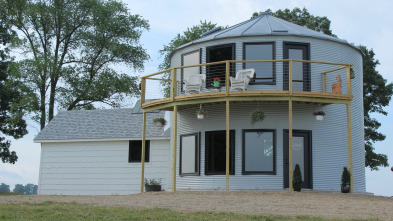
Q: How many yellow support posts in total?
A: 5